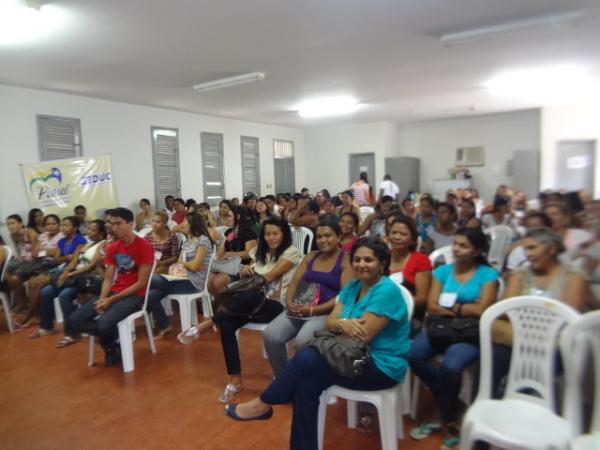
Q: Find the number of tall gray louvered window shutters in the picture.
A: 4